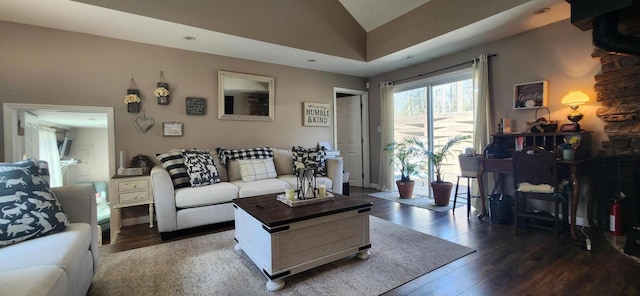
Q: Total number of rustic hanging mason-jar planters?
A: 2